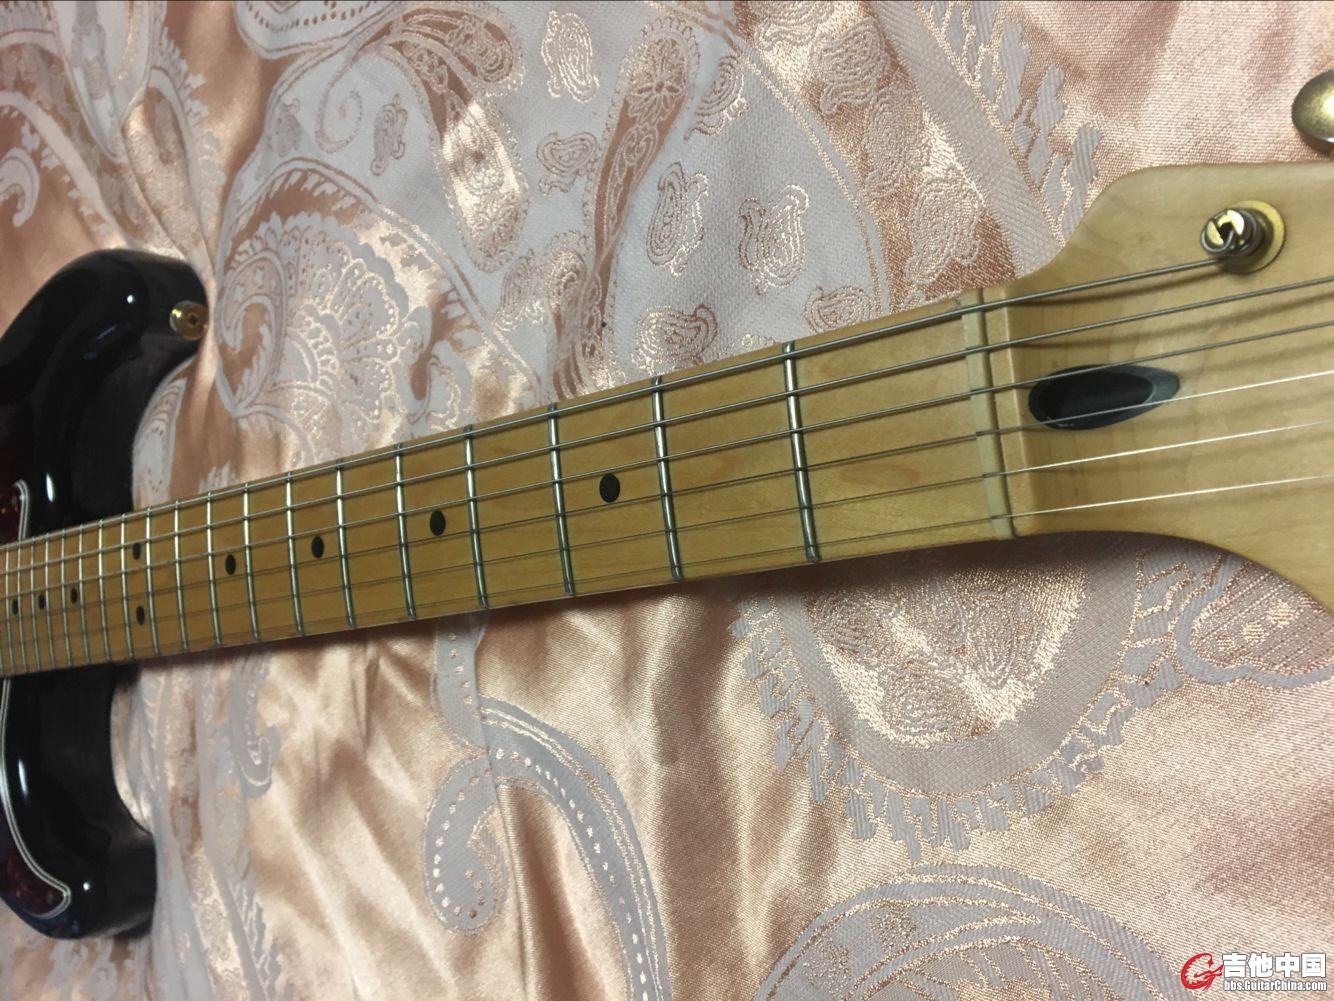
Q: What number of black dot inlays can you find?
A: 9